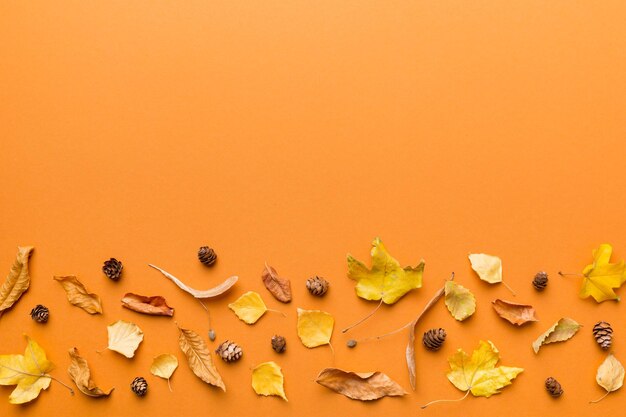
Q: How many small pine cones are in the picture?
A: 11